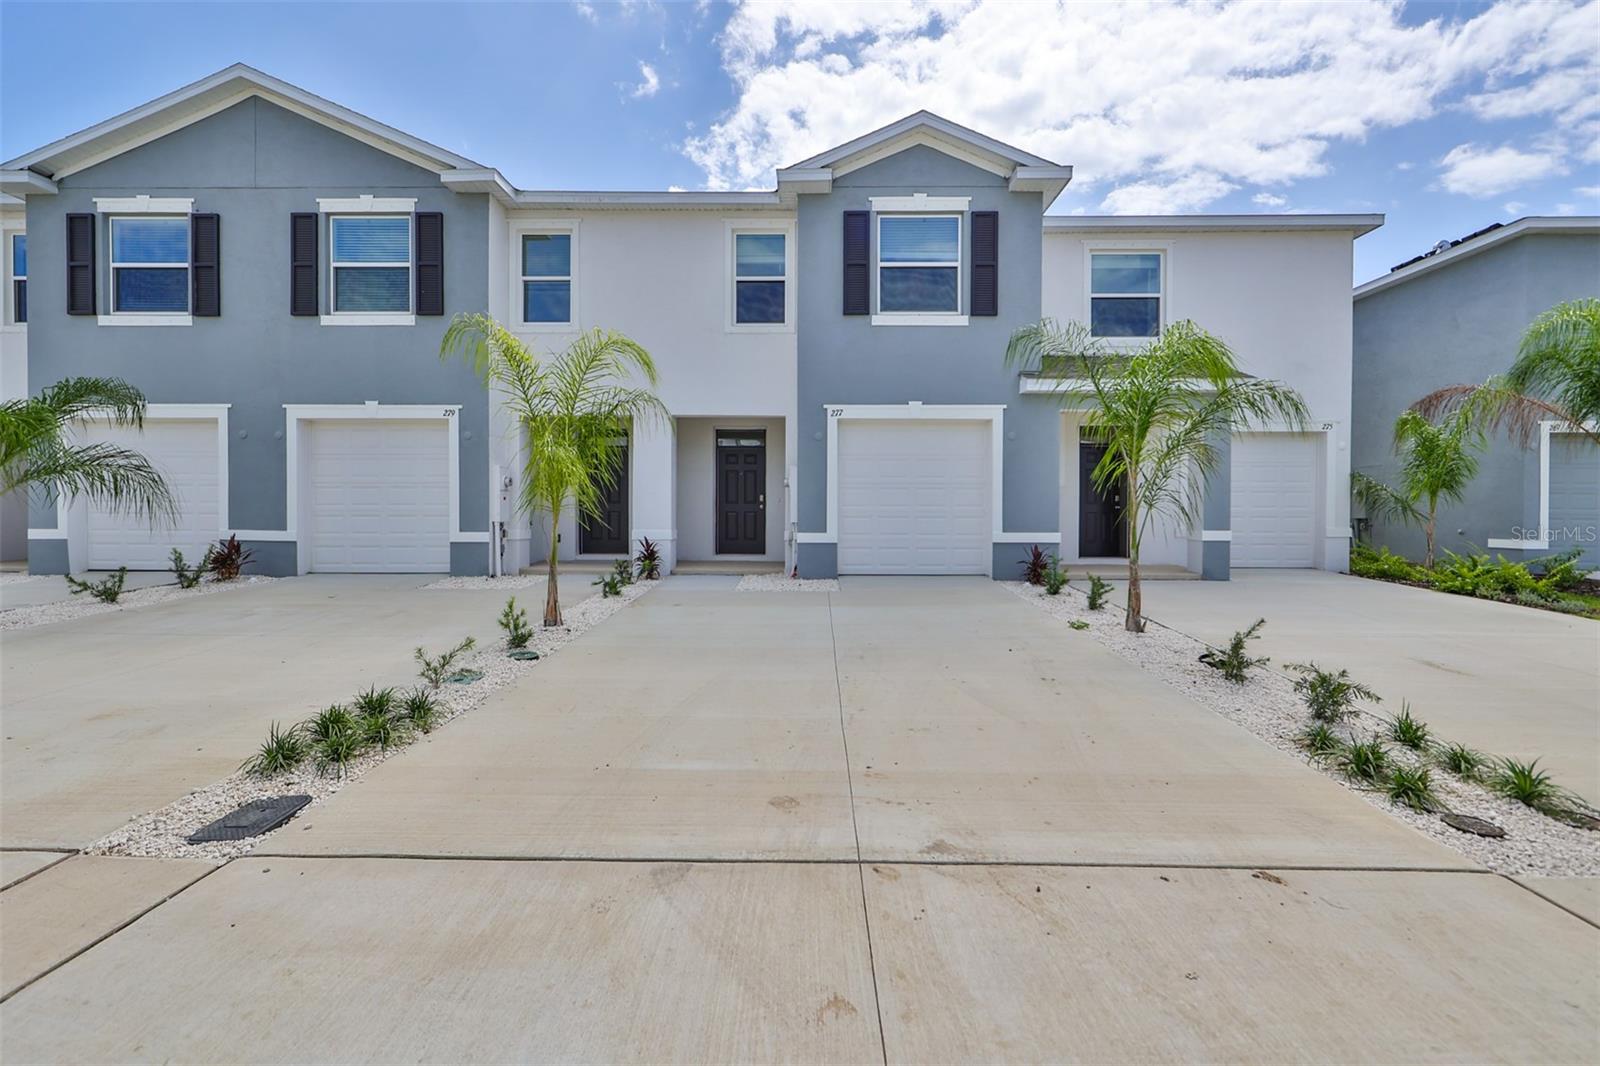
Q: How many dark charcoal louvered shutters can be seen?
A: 6